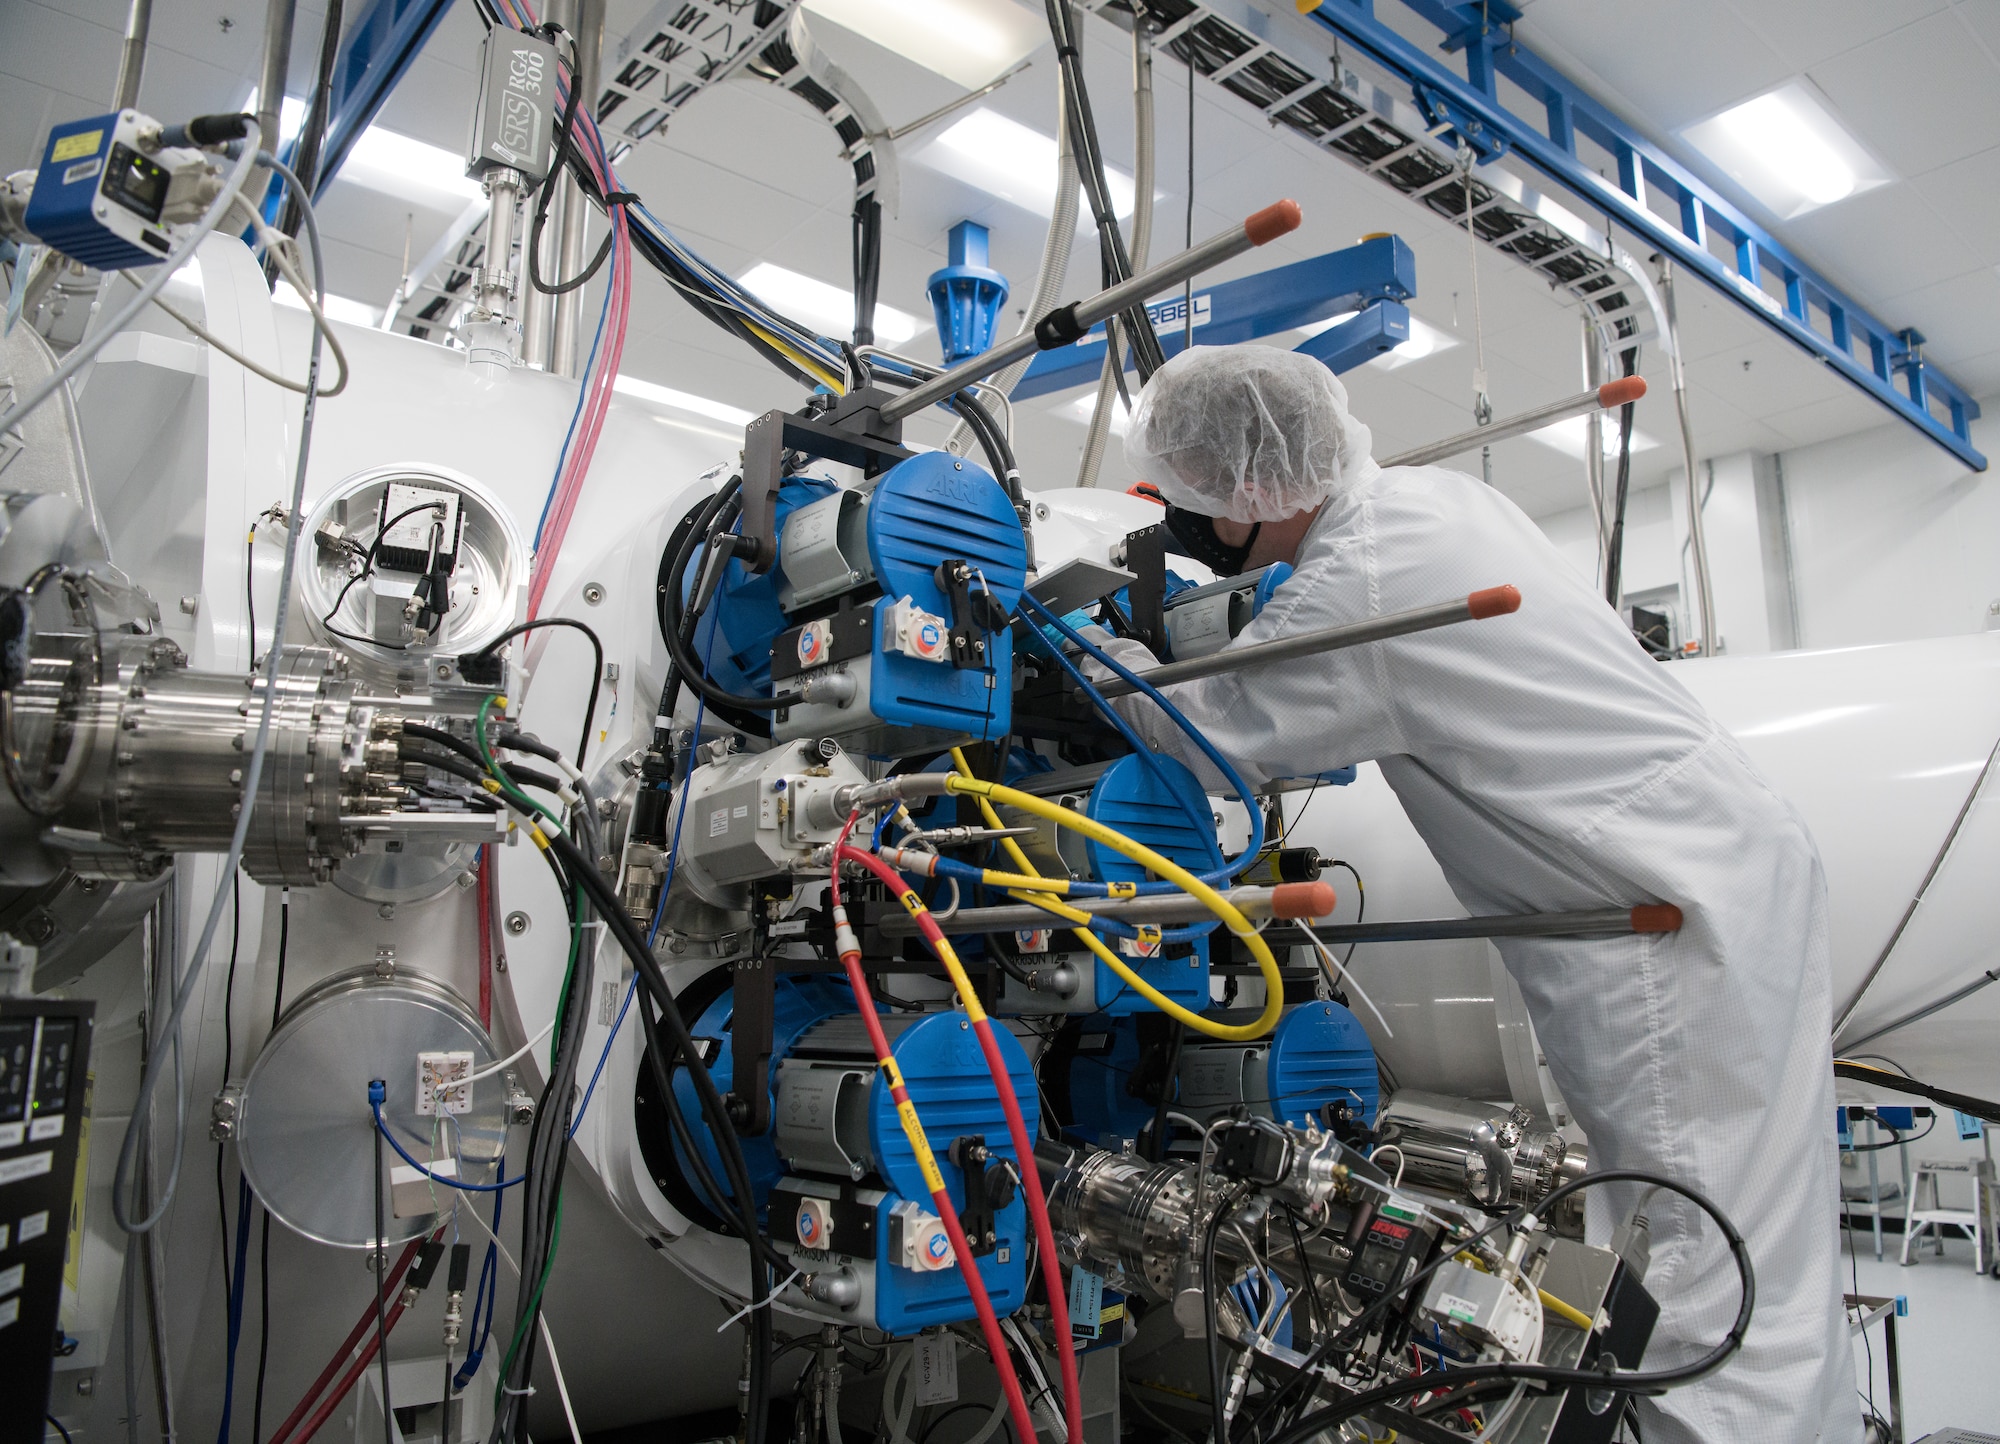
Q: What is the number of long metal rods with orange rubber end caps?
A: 5